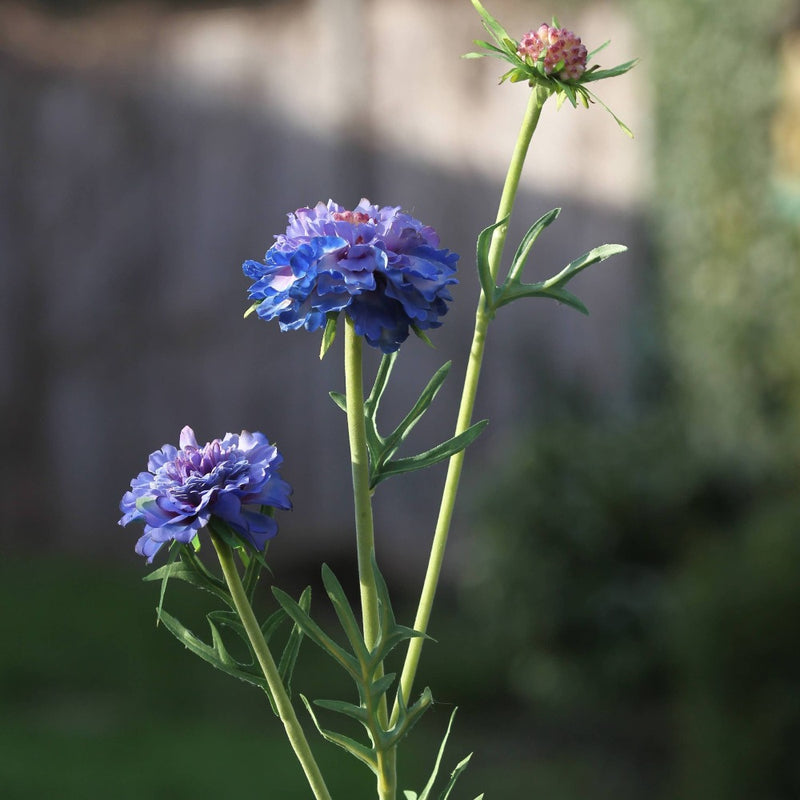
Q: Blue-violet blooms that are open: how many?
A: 2